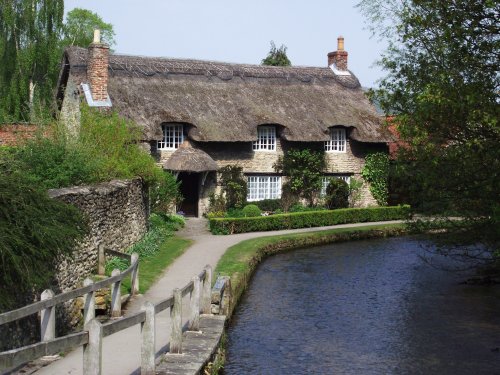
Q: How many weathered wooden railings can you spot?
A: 2